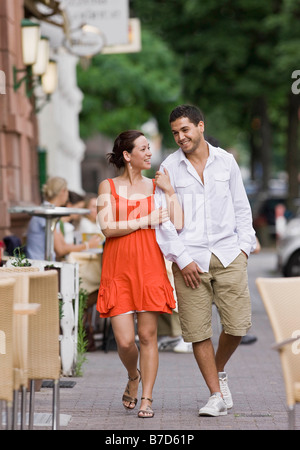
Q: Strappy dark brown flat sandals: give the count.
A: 2